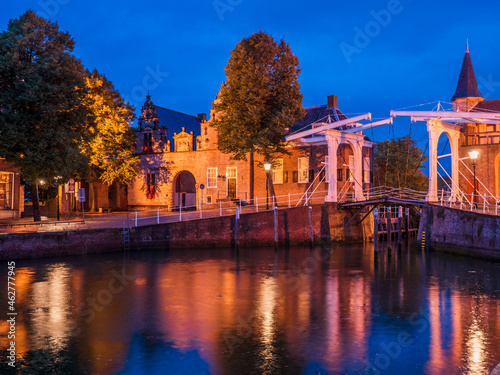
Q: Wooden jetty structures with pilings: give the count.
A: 1